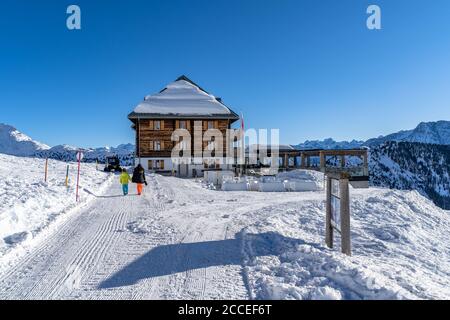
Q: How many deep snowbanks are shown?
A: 2